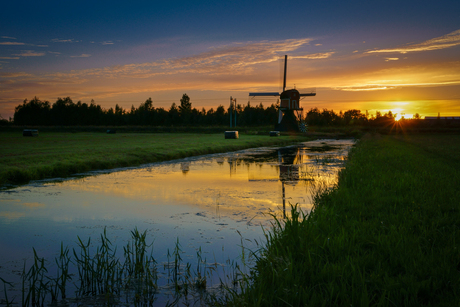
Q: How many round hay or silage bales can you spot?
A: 4